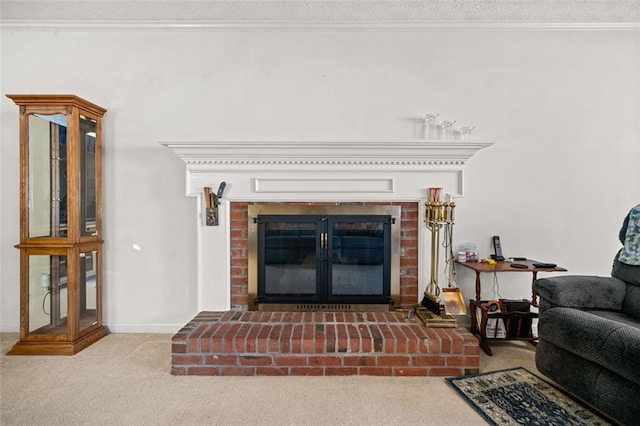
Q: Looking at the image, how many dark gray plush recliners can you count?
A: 1